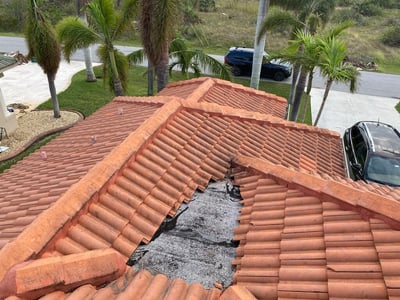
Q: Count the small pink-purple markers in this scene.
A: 3